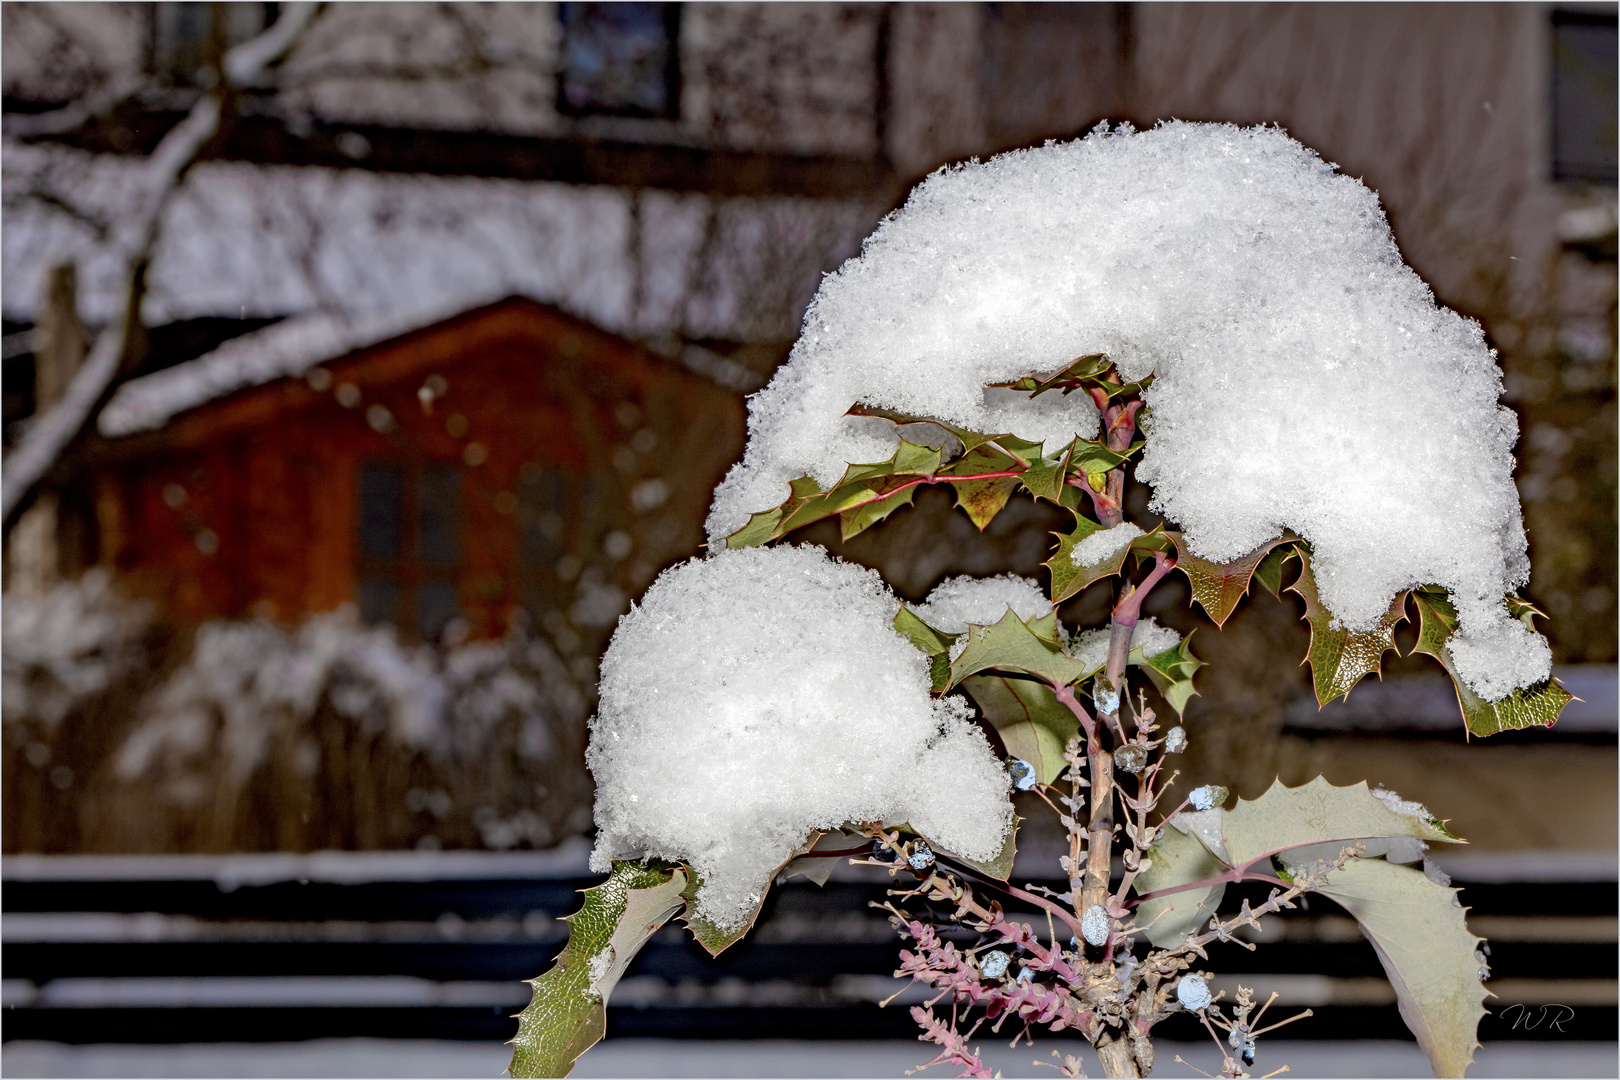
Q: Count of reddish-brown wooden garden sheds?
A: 1